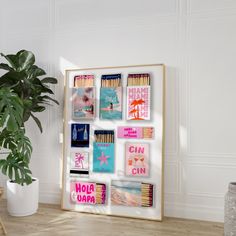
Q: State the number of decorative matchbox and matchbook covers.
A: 10